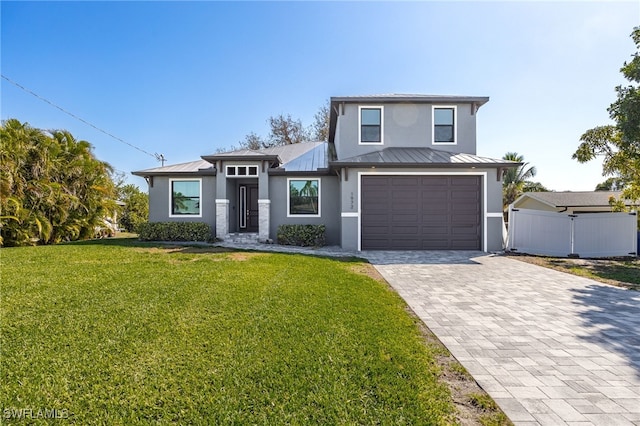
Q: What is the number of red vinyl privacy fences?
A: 0